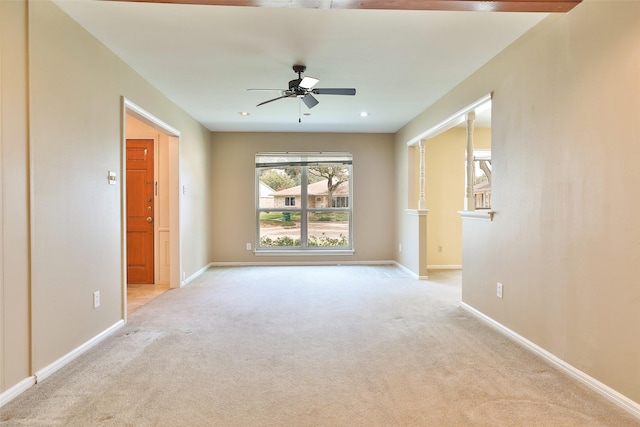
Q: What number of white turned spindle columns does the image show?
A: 2